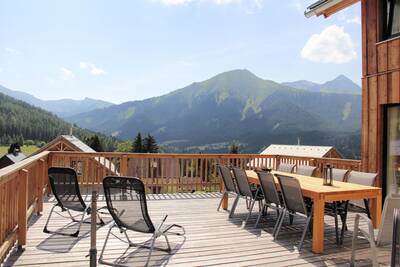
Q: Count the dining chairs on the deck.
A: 8